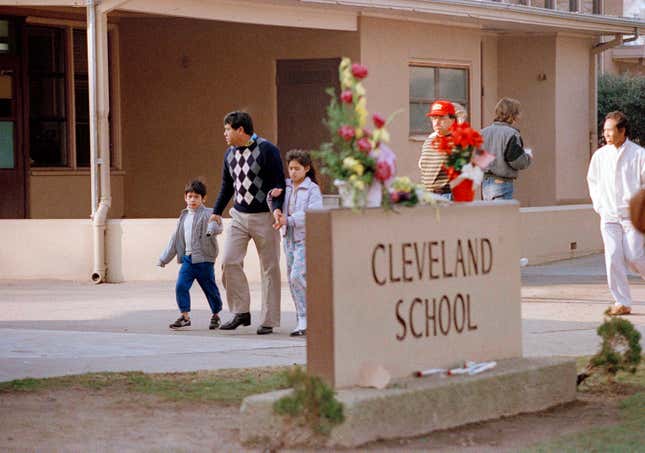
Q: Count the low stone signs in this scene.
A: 1